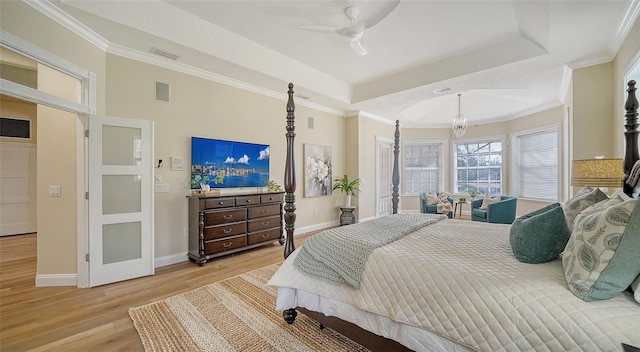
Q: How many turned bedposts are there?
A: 3